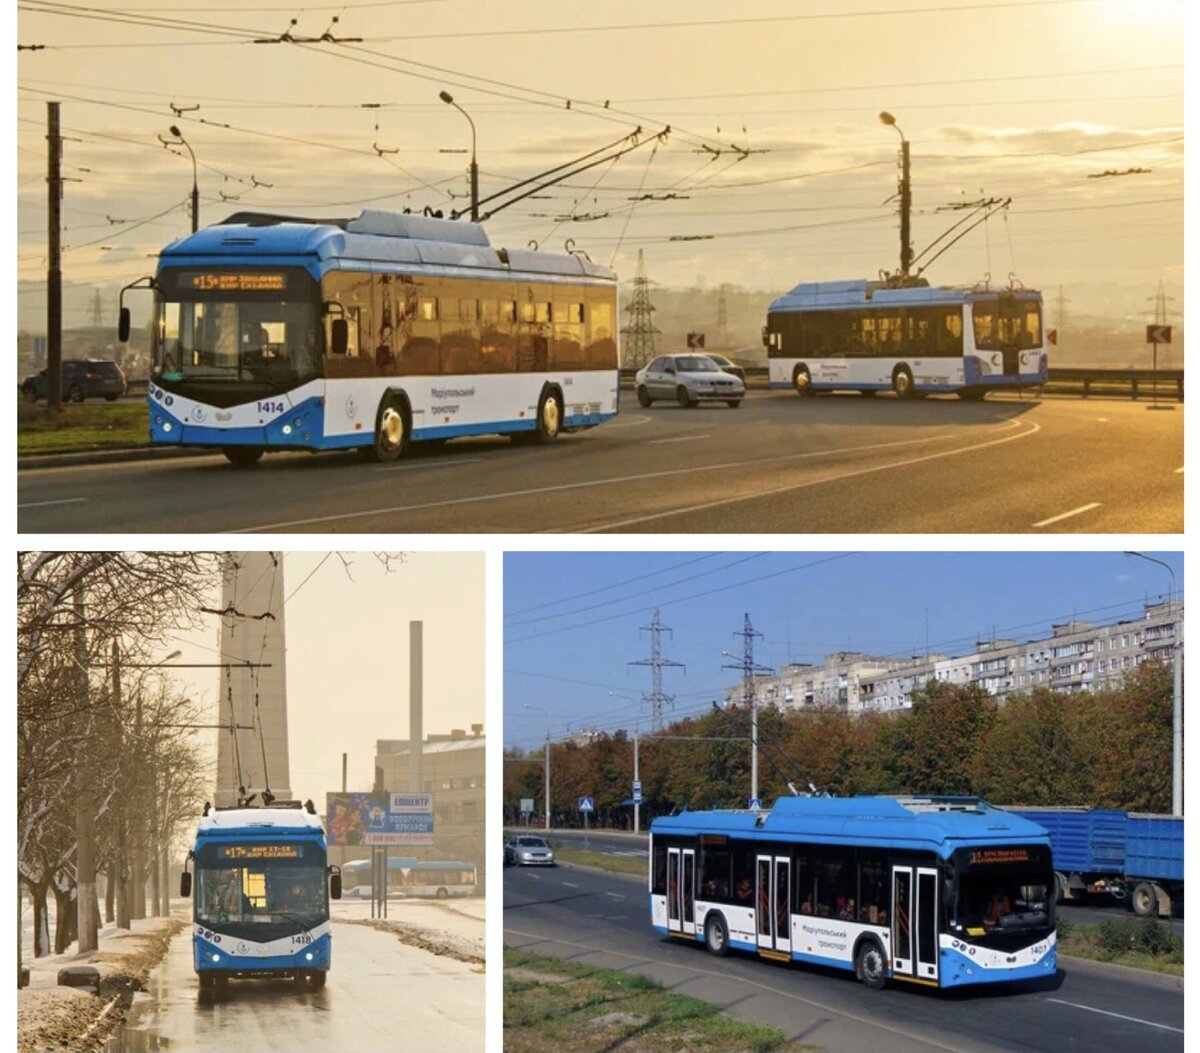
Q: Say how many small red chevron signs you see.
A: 3